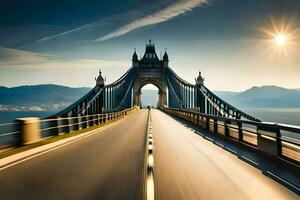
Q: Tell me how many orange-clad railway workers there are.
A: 0